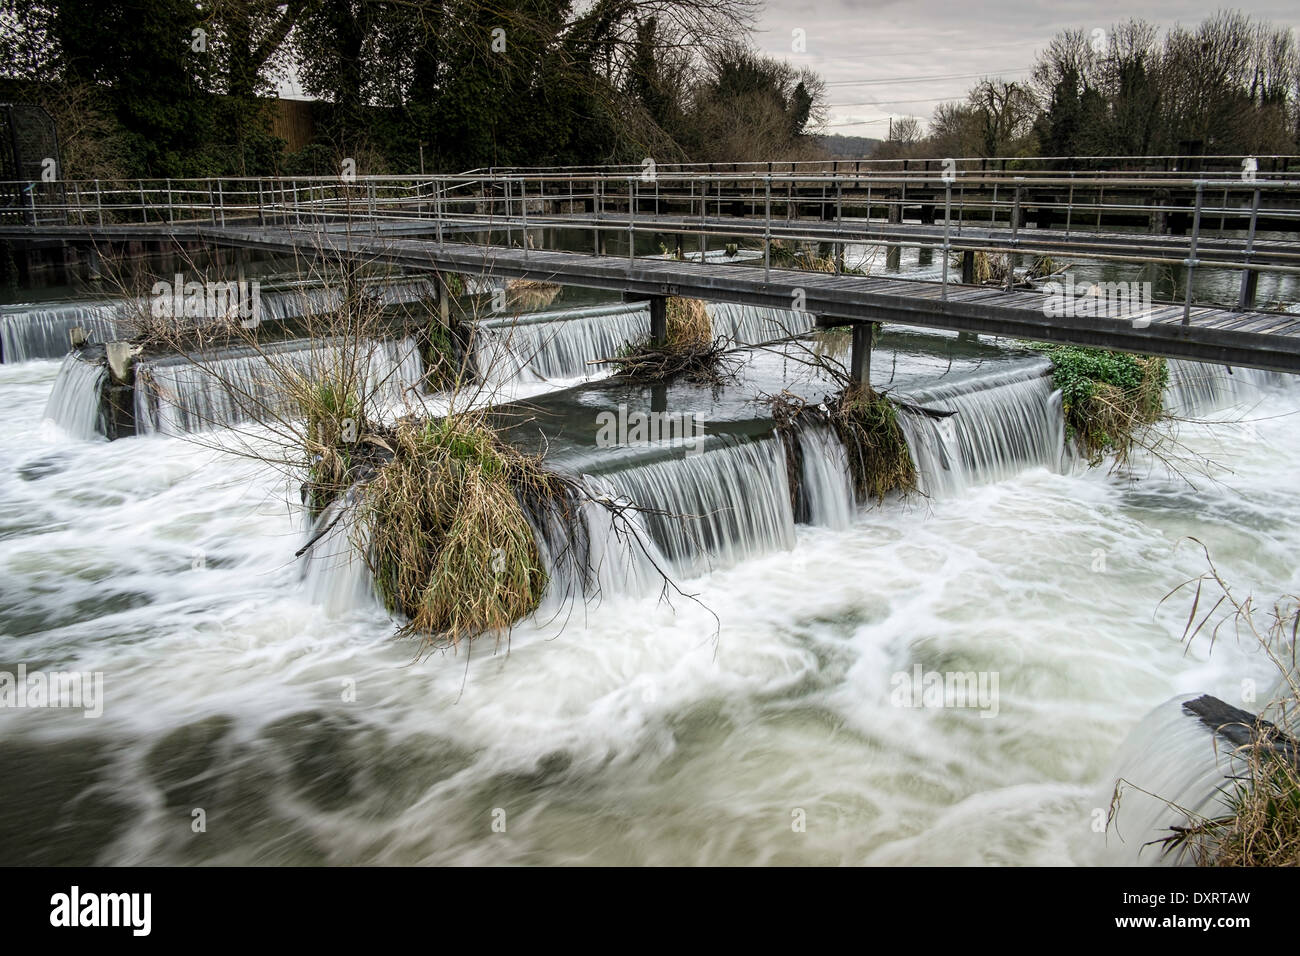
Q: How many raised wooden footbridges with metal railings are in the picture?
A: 2